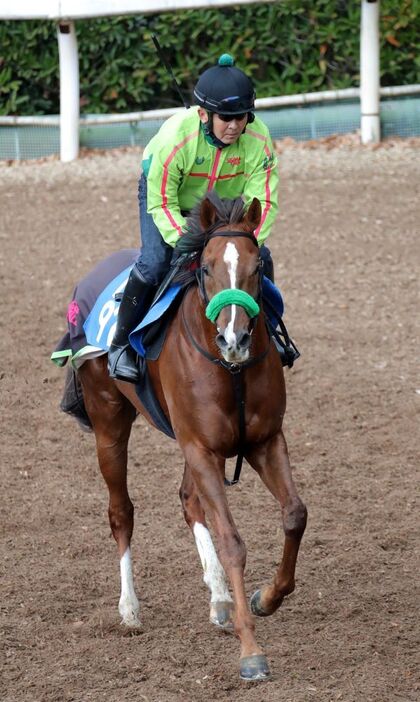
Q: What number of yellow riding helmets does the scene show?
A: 0